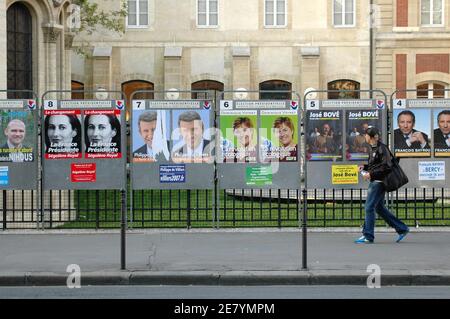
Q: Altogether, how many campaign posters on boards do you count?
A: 11